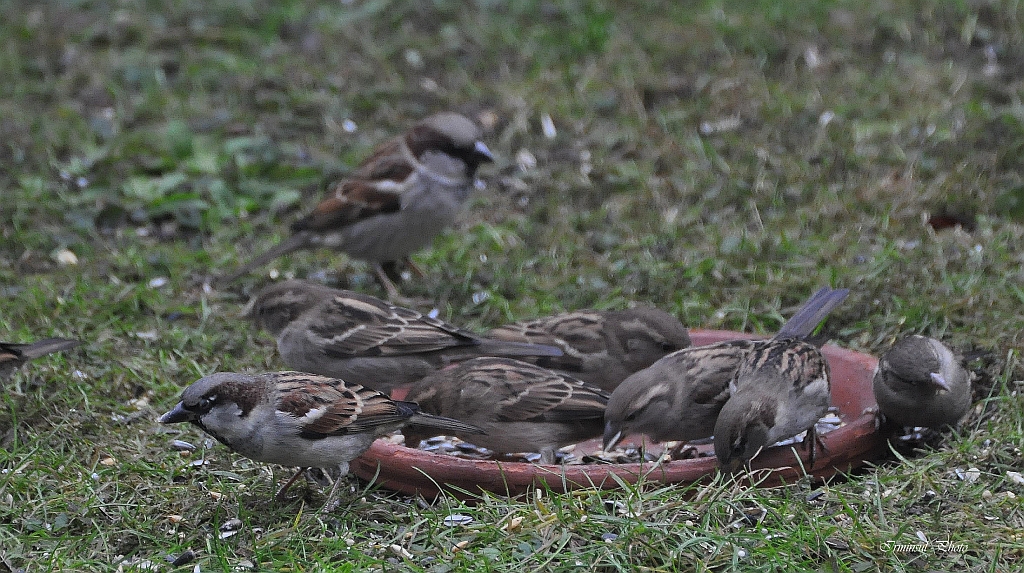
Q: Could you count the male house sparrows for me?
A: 2